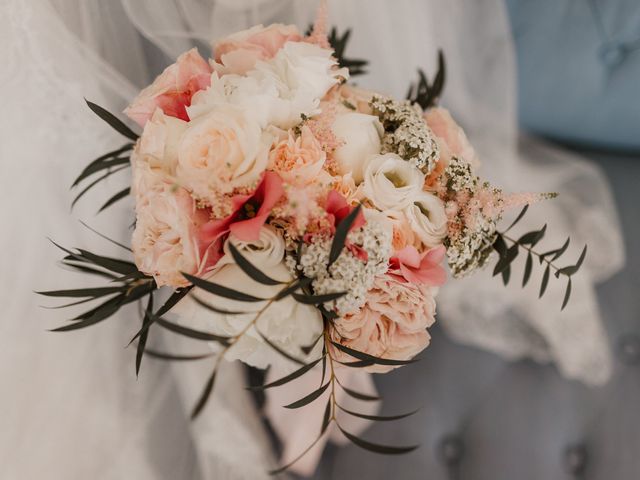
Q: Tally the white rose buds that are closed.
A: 1